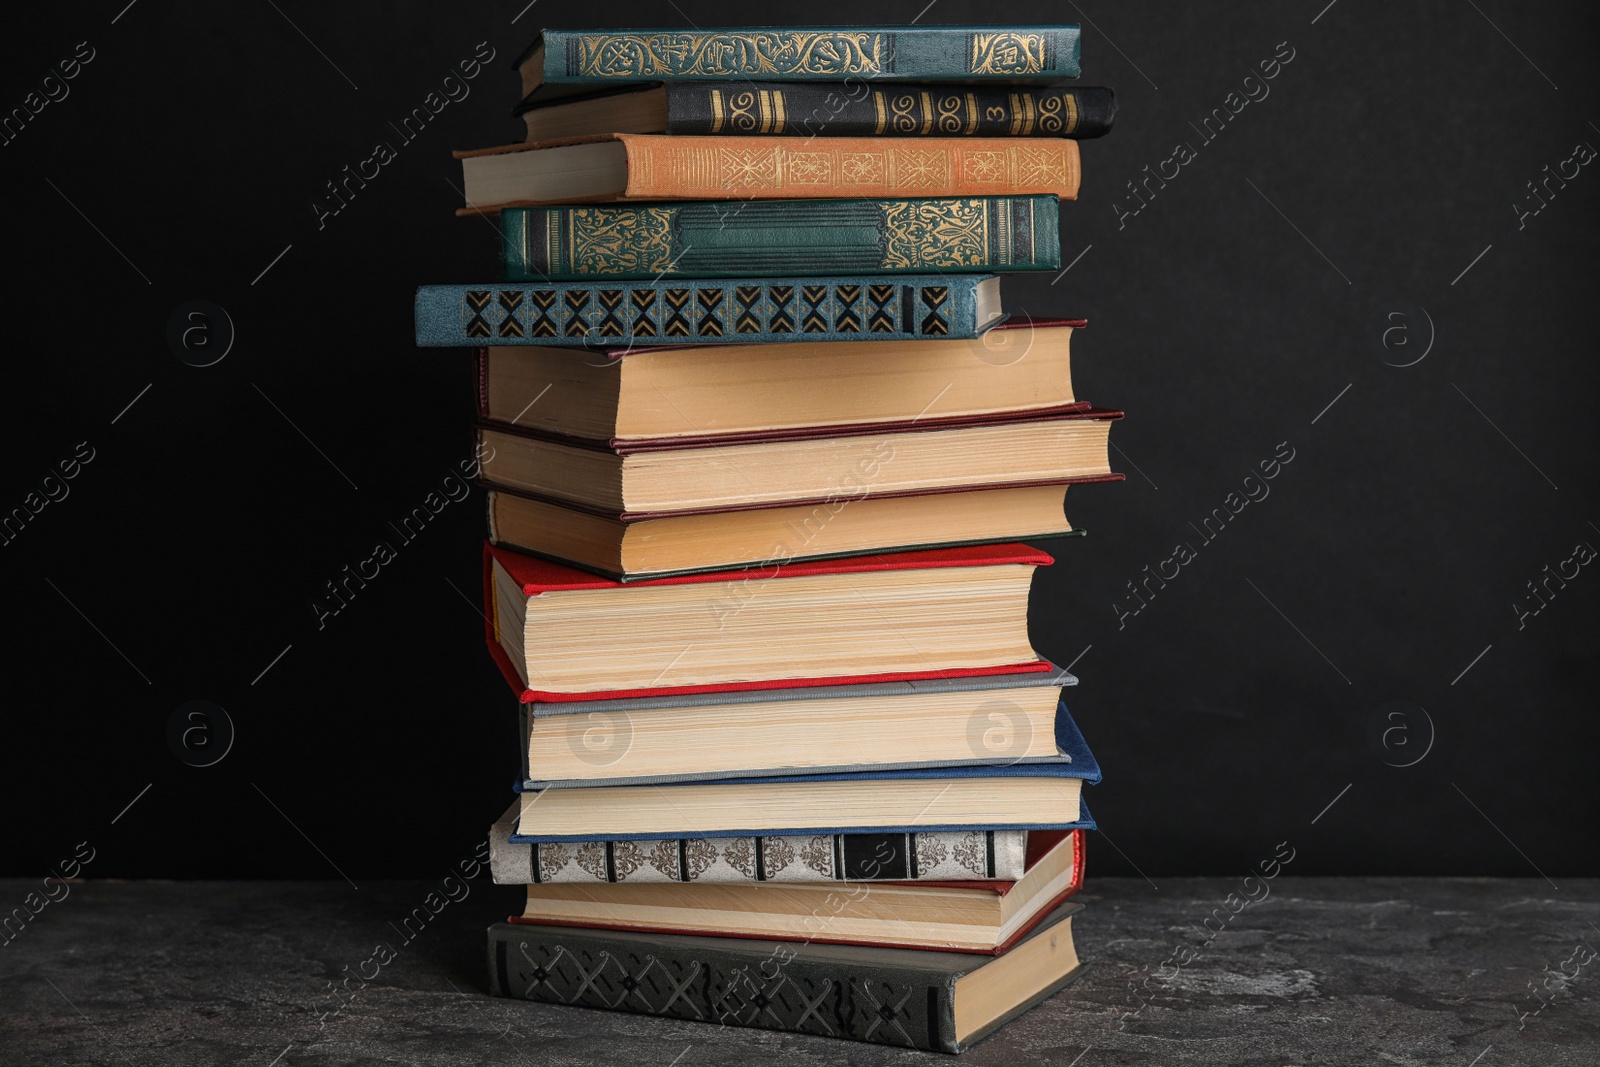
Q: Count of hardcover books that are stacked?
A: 14